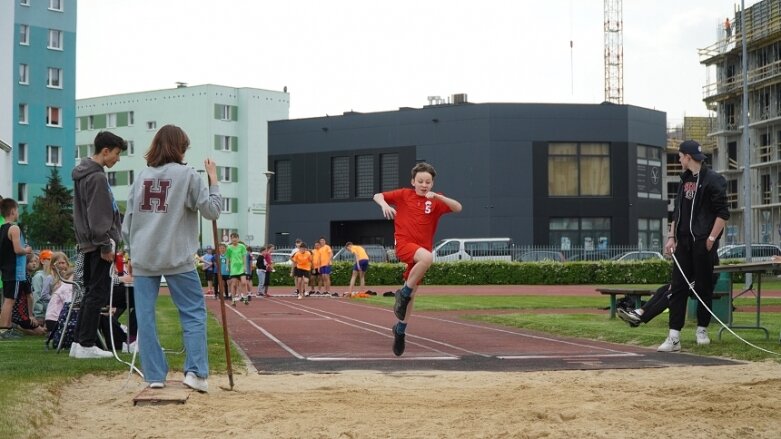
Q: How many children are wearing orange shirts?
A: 4